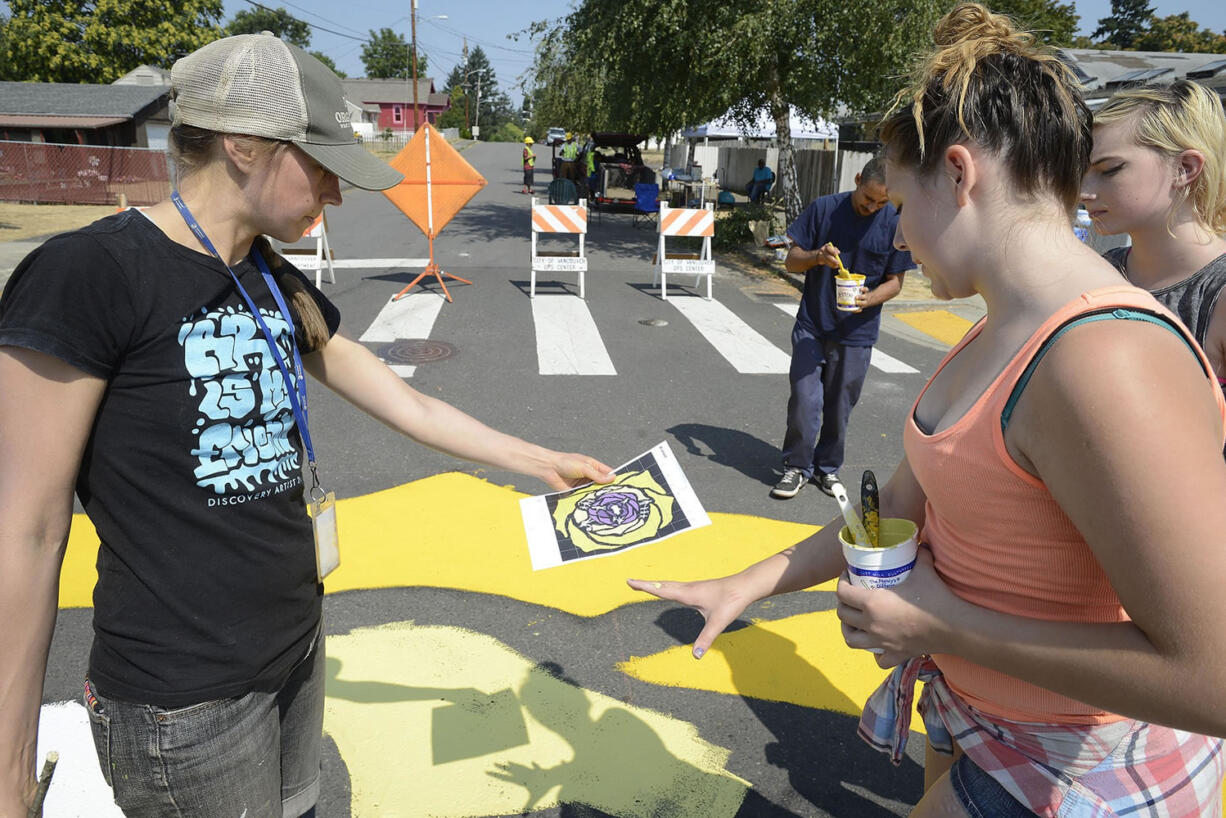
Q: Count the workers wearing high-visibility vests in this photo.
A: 3